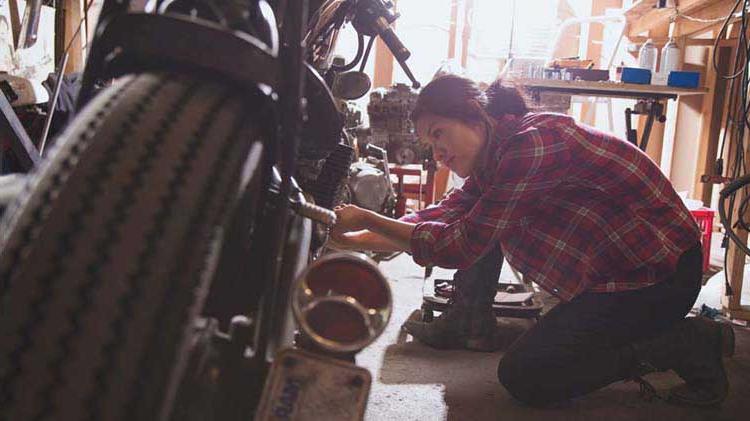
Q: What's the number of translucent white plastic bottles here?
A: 2